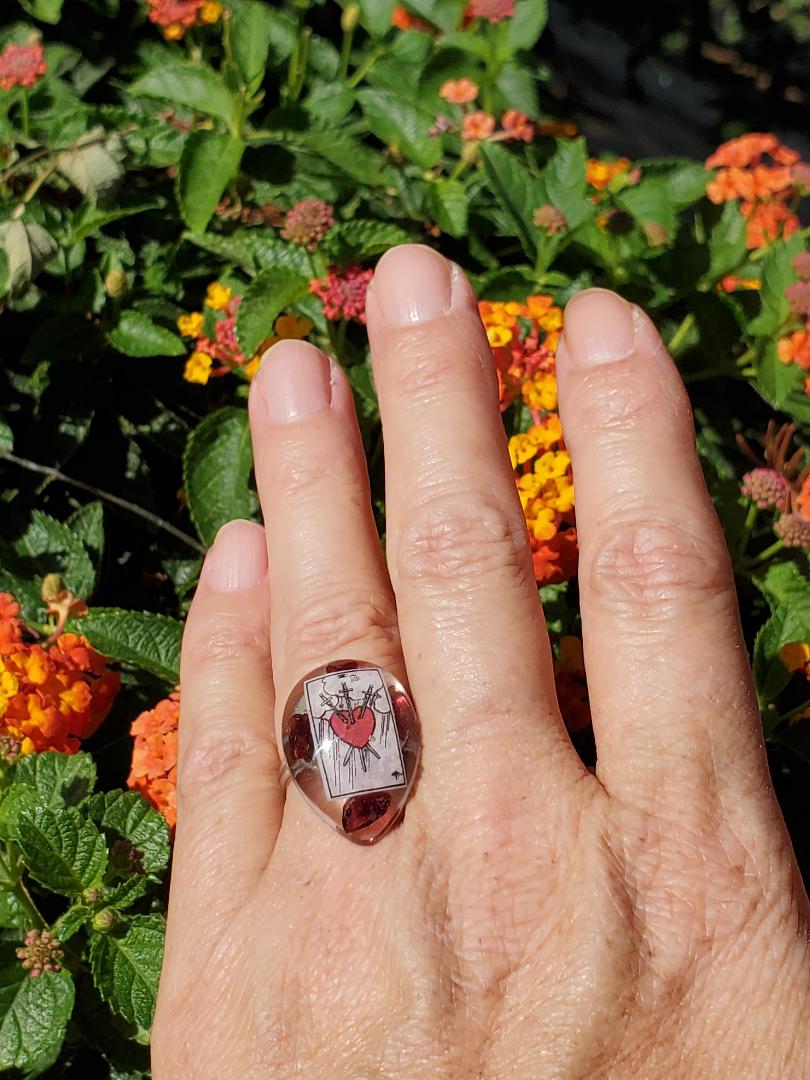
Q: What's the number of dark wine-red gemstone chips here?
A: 4